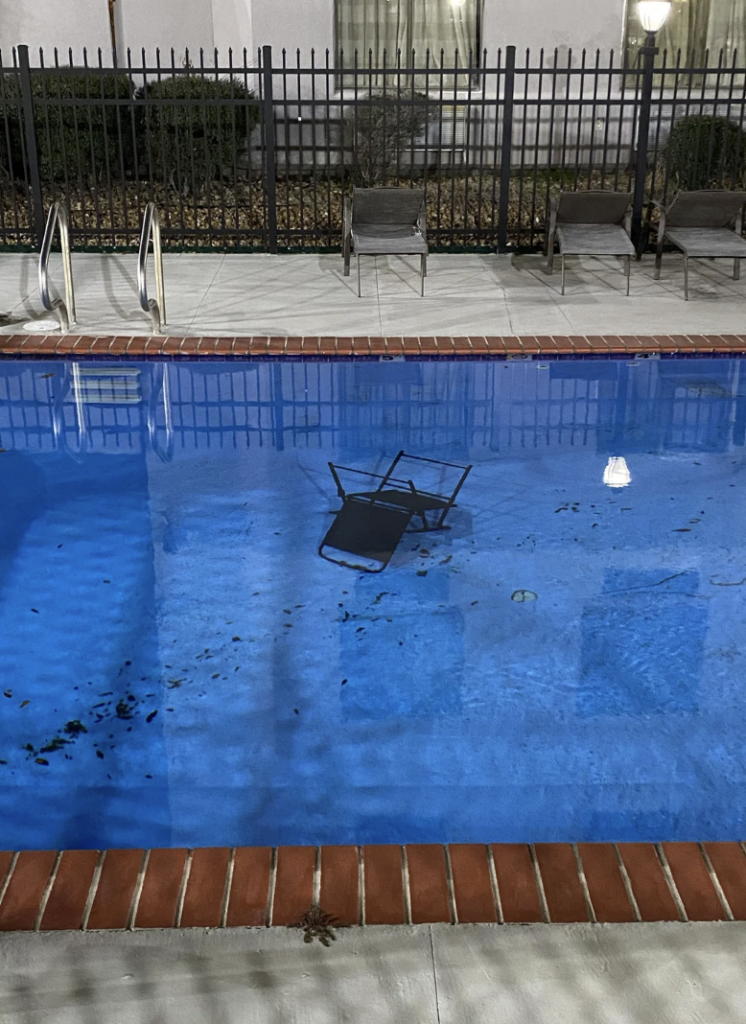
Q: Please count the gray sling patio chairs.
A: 3